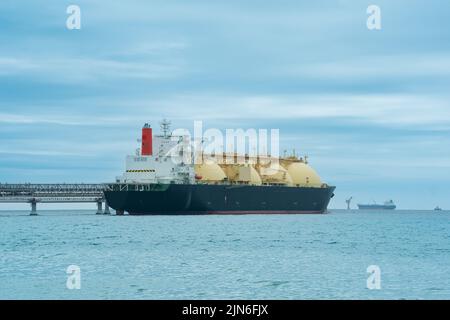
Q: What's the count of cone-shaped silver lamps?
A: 0